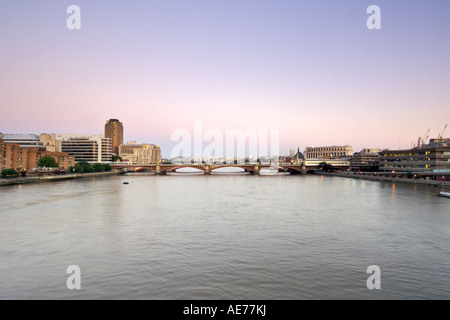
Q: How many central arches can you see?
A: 3